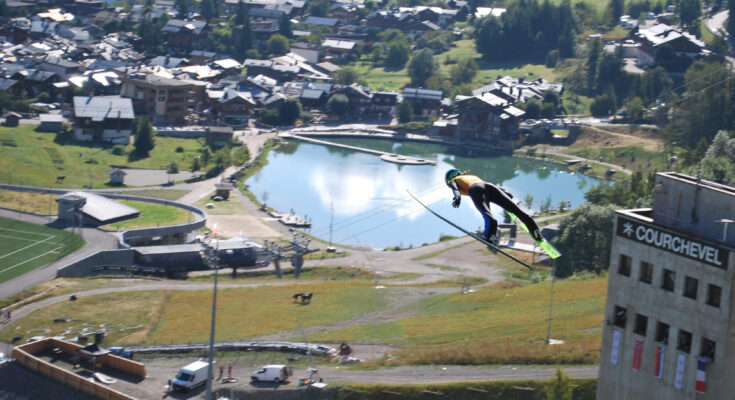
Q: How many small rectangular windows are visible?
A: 10